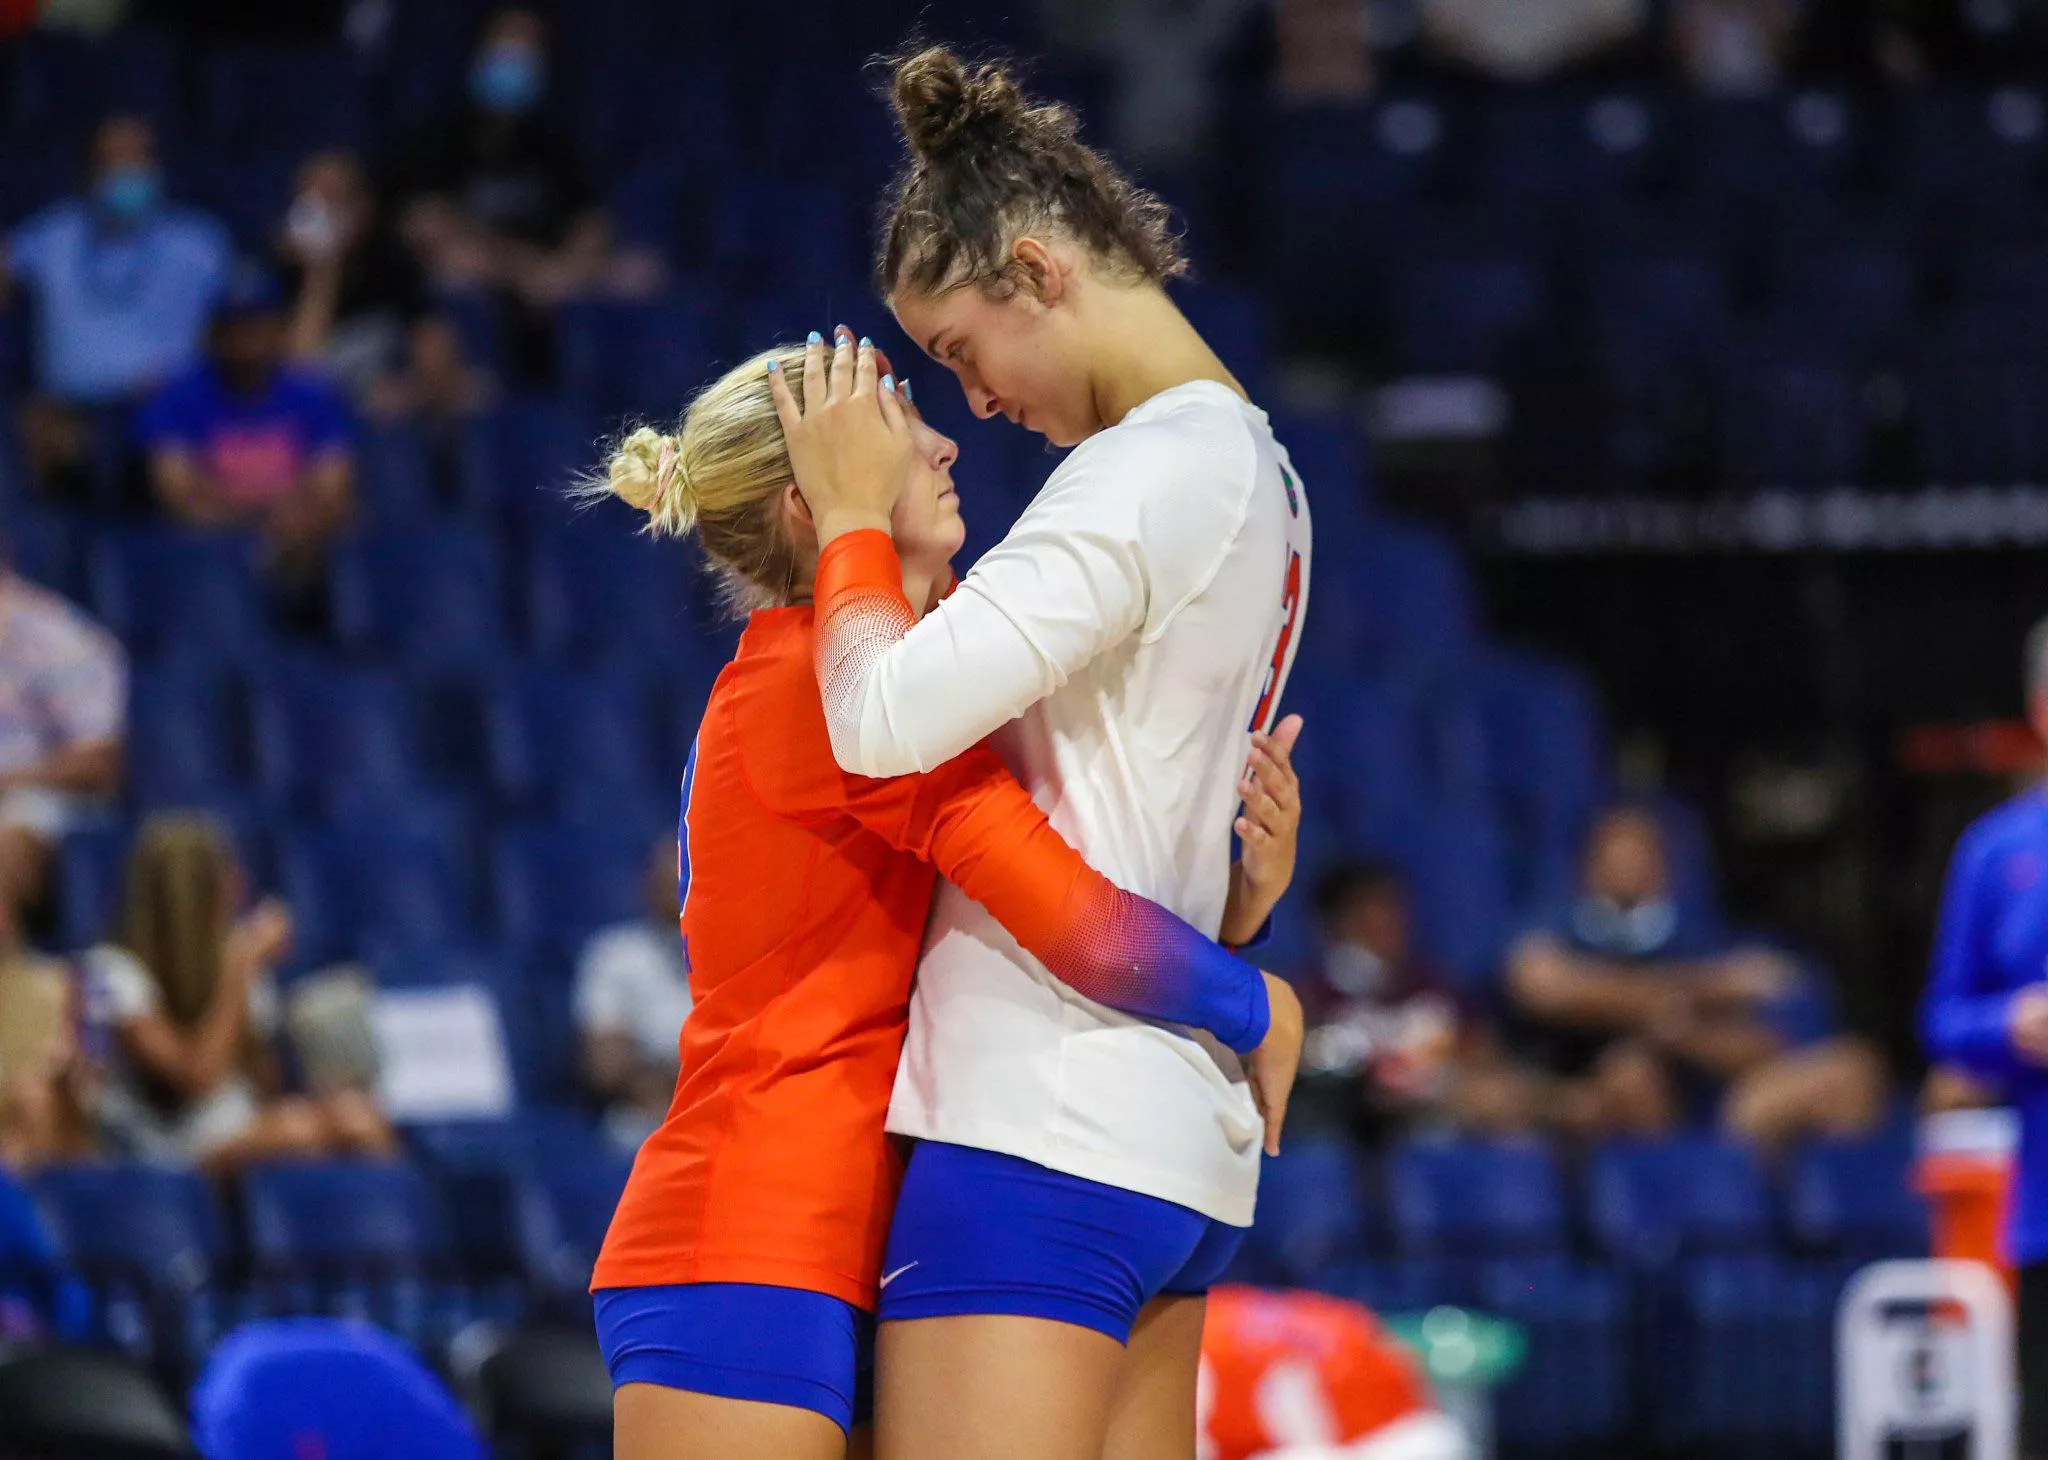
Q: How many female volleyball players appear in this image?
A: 2